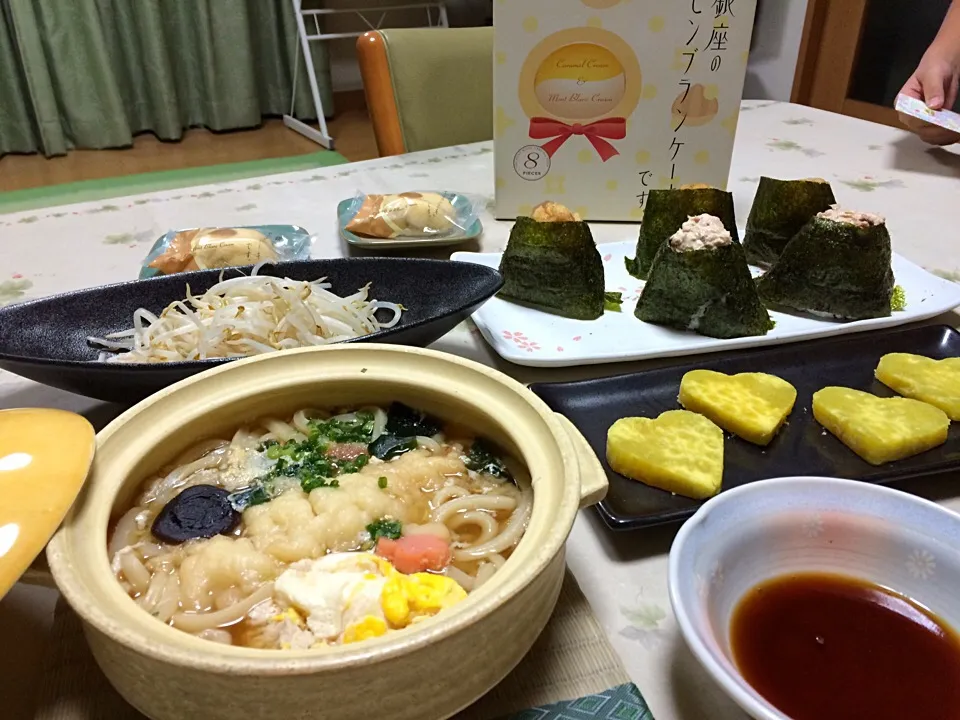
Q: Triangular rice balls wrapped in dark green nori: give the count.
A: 5